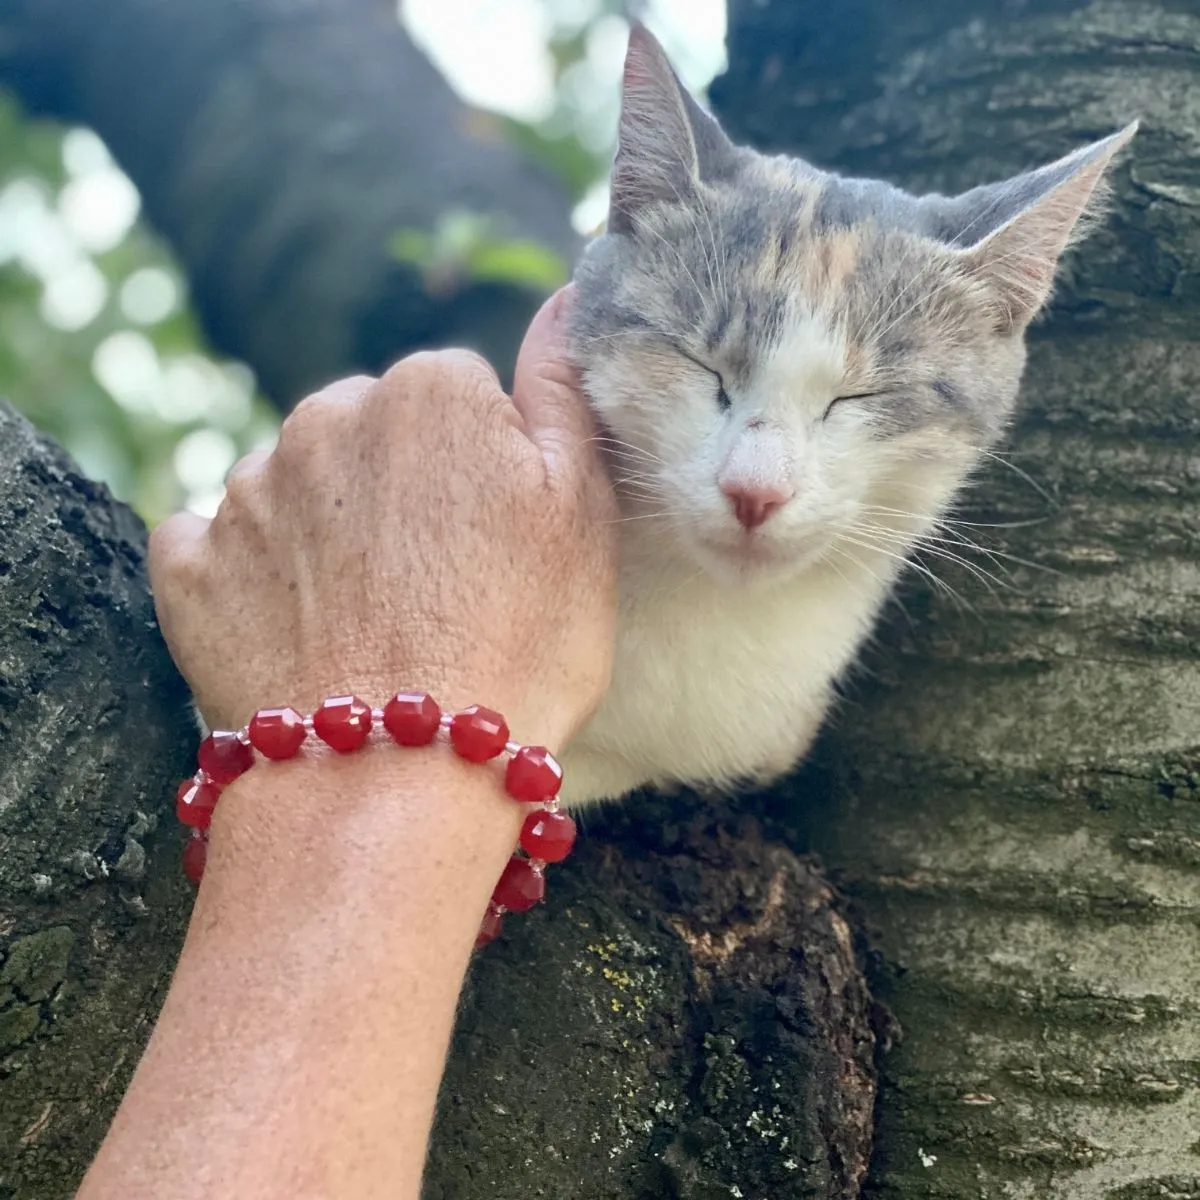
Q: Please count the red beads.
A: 11